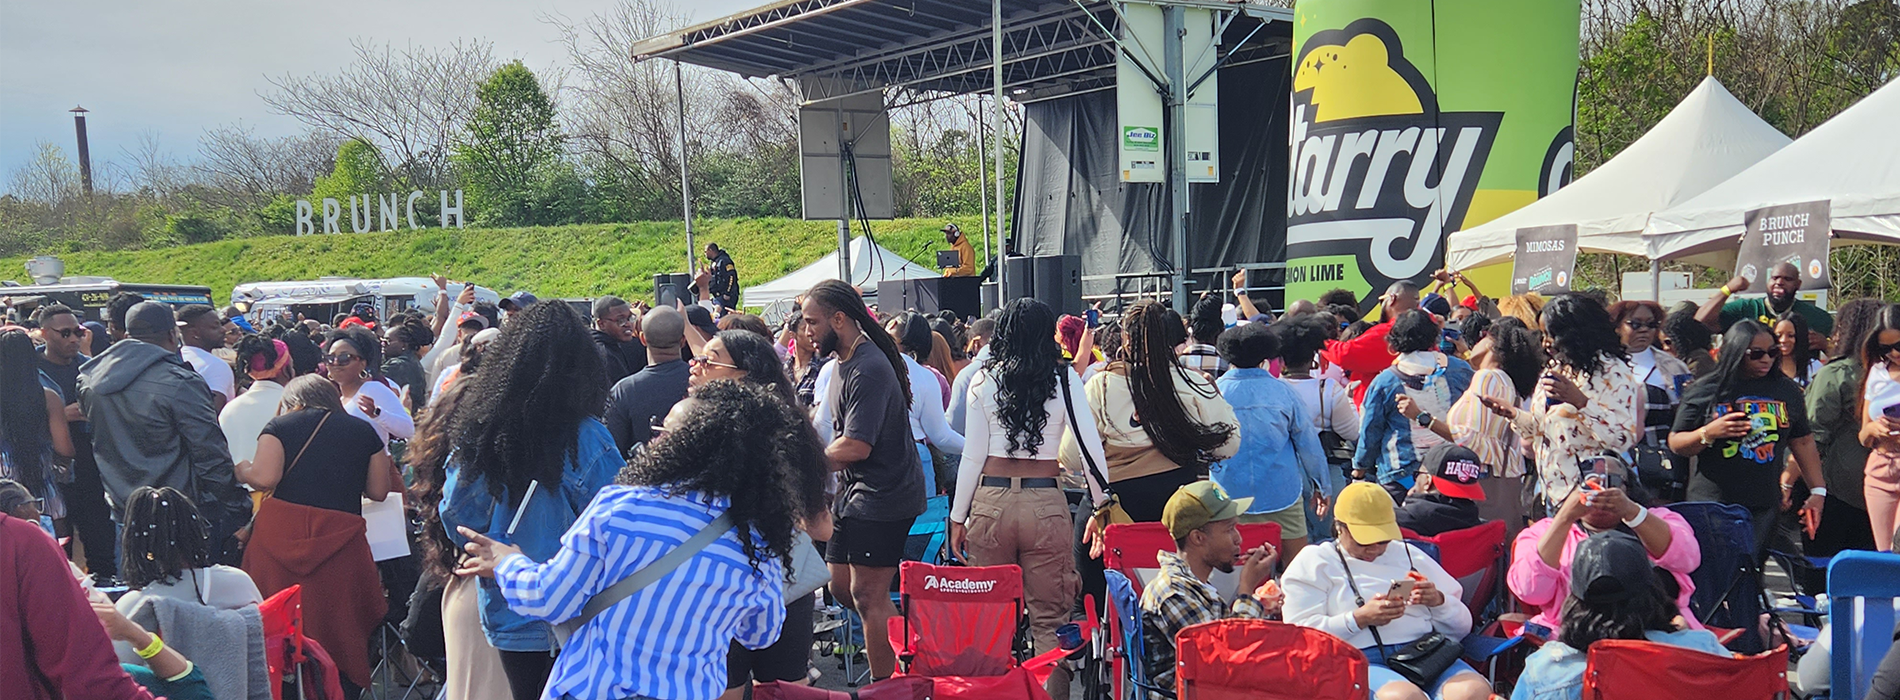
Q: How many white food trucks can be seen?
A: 1